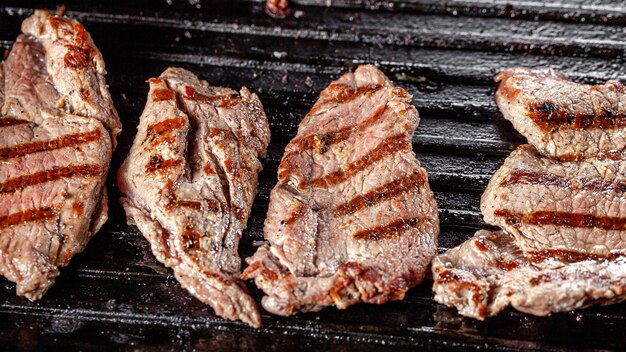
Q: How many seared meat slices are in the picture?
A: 4